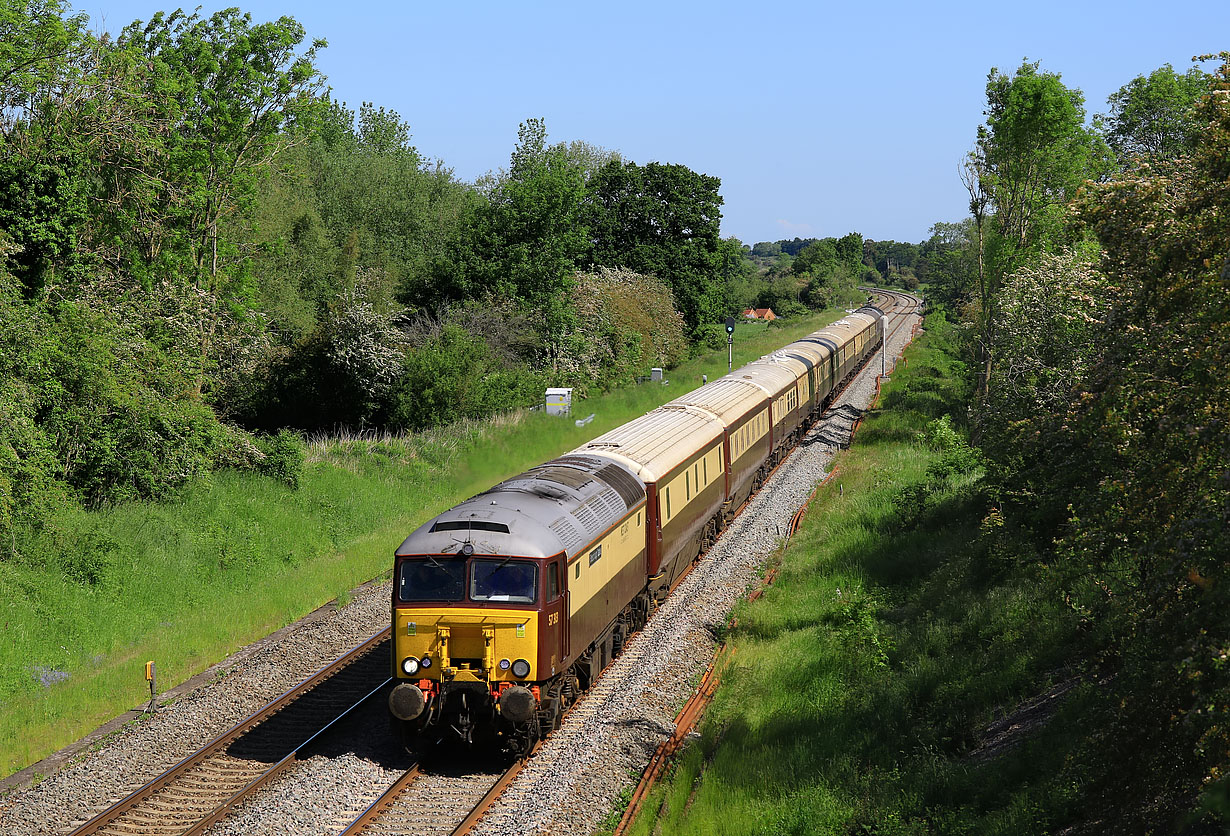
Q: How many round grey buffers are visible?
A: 2